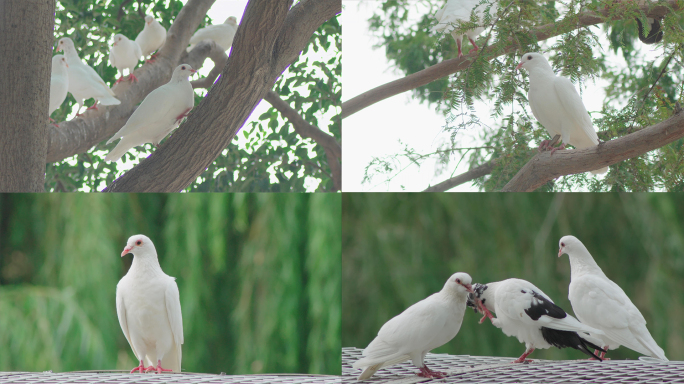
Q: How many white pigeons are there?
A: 11